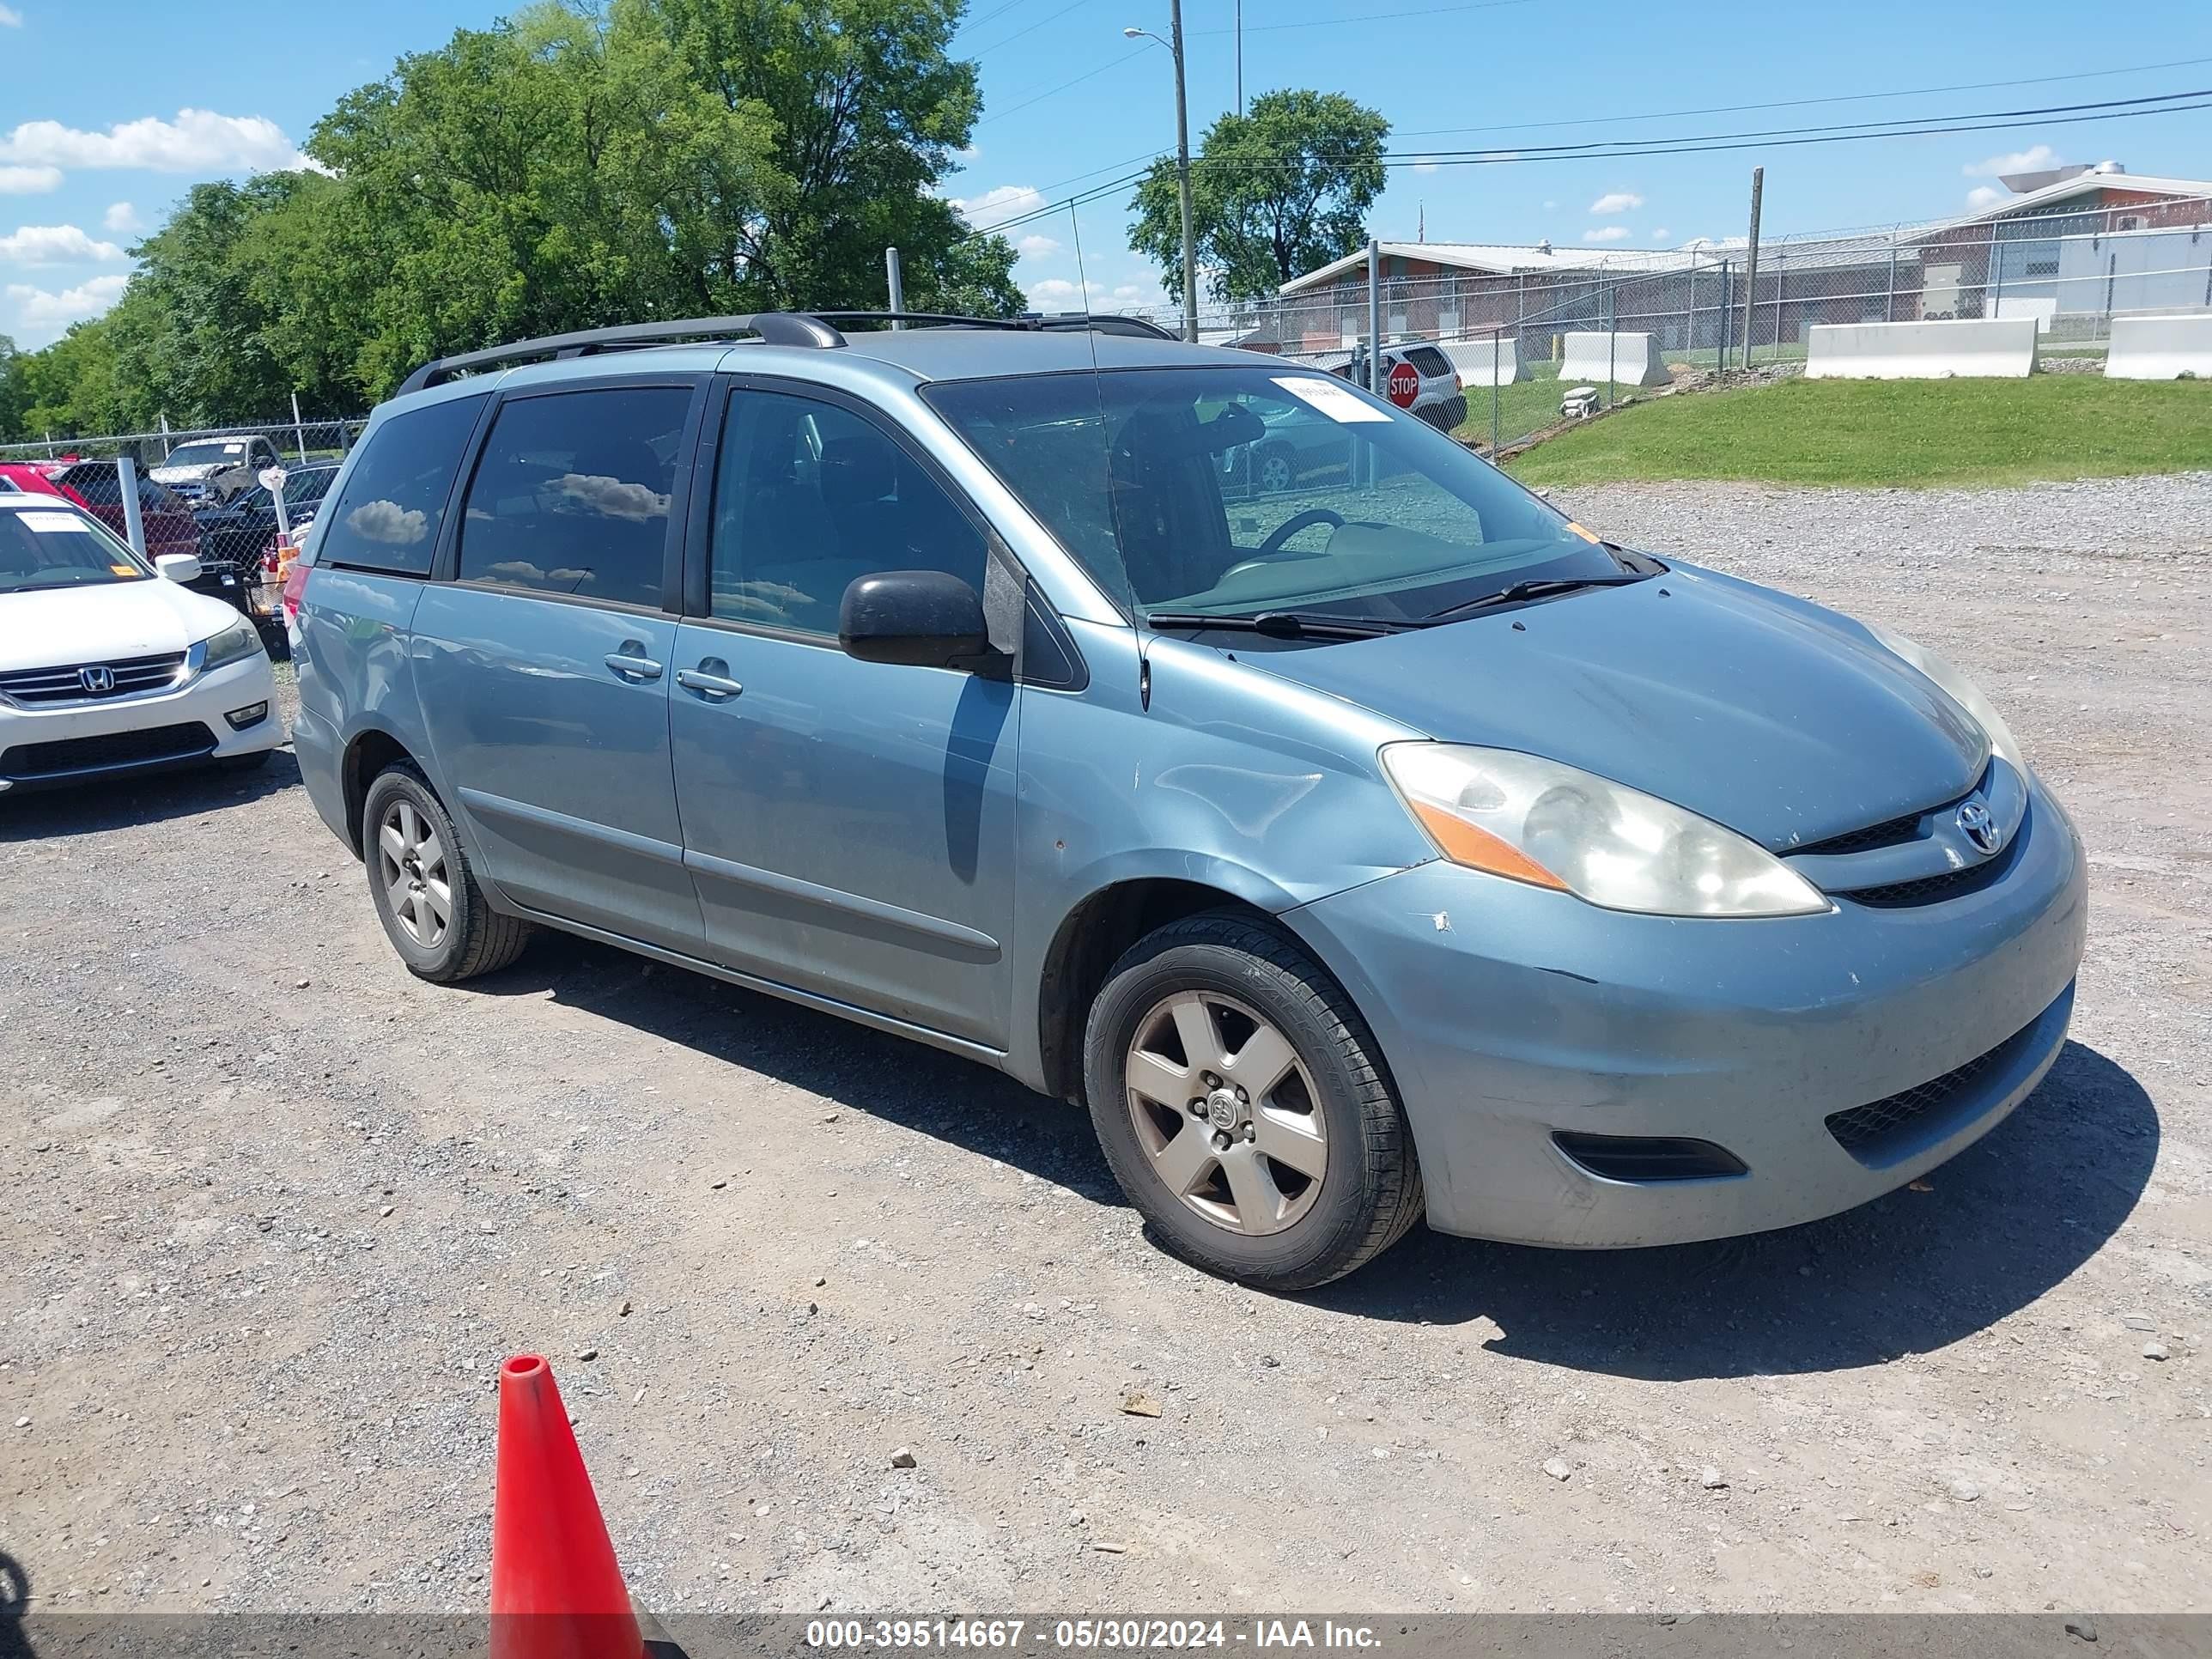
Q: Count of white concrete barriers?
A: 4